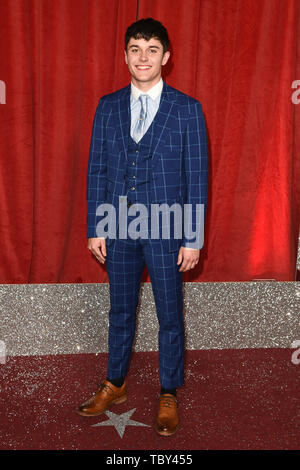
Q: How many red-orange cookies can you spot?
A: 0